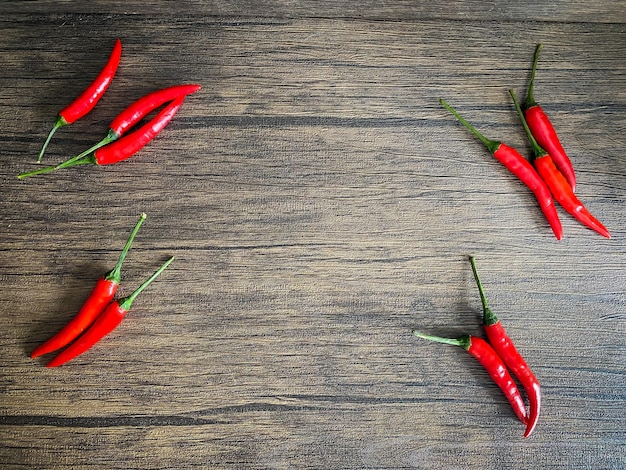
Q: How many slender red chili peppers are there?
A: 10